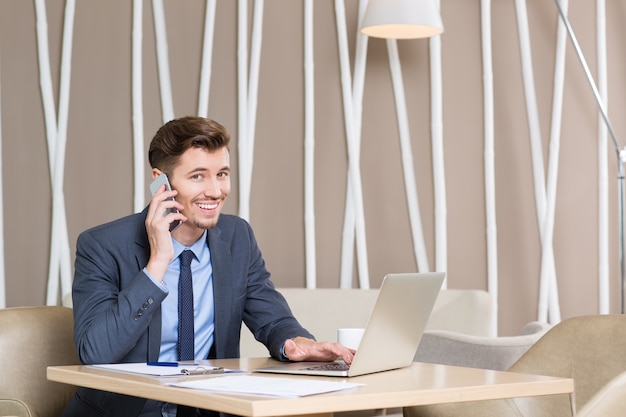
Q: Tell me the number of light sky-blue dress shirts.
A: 1